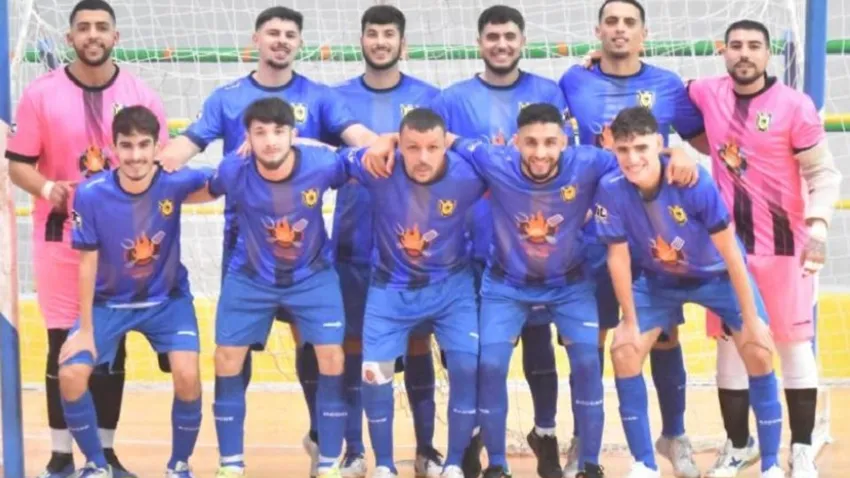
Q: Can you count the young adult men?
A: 11